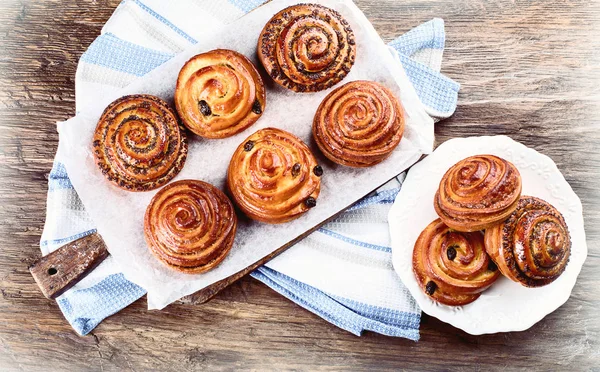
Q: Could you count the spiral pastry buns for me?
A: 9